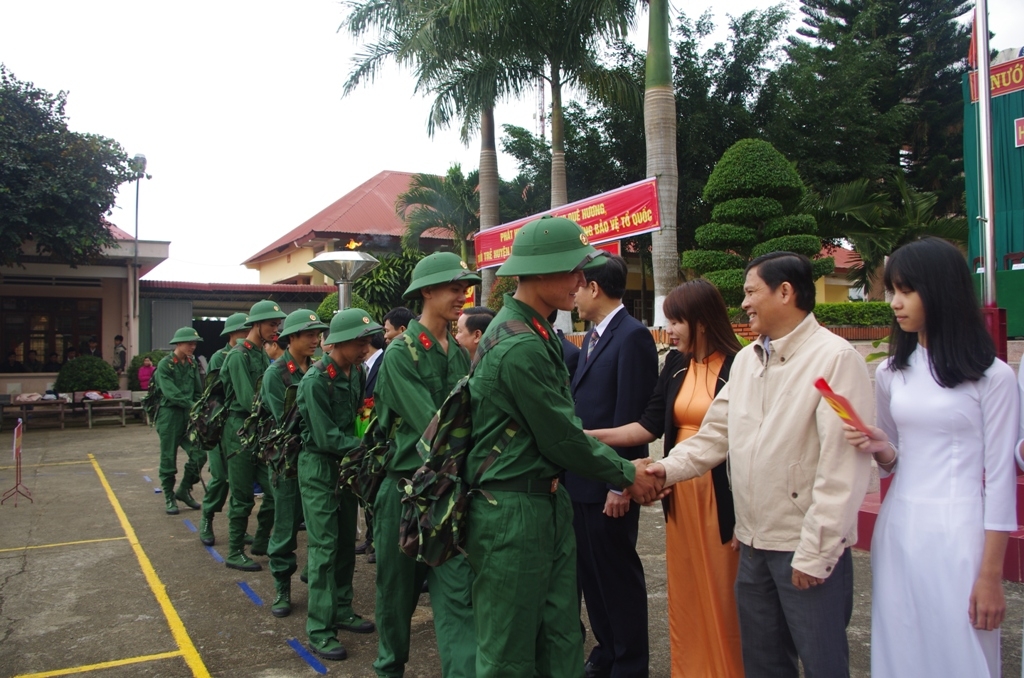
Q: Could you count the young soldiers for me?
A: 7